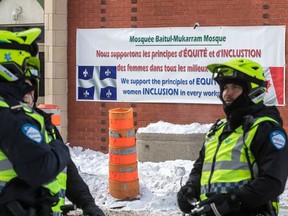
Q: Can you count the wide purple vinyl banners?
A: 0